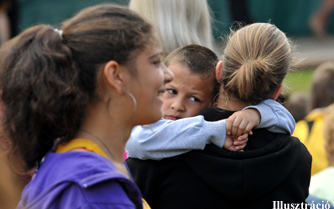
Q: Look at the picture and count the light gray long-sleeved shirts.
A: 1